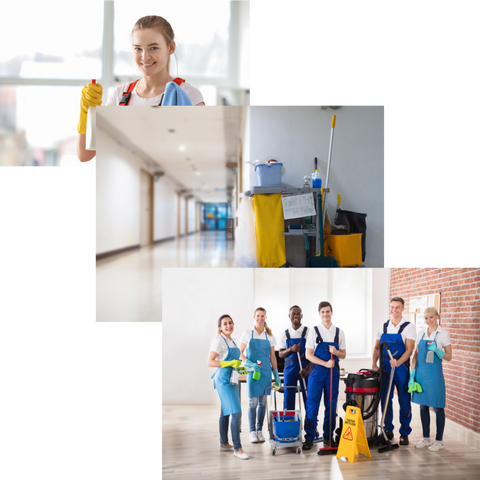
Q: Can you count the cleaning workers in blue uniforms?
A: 6